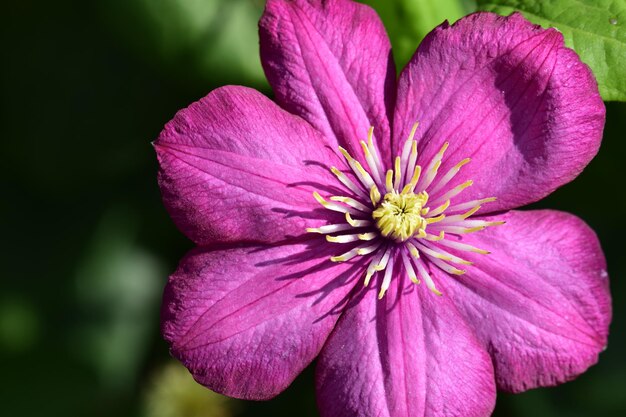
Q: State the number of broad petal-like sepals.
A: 6